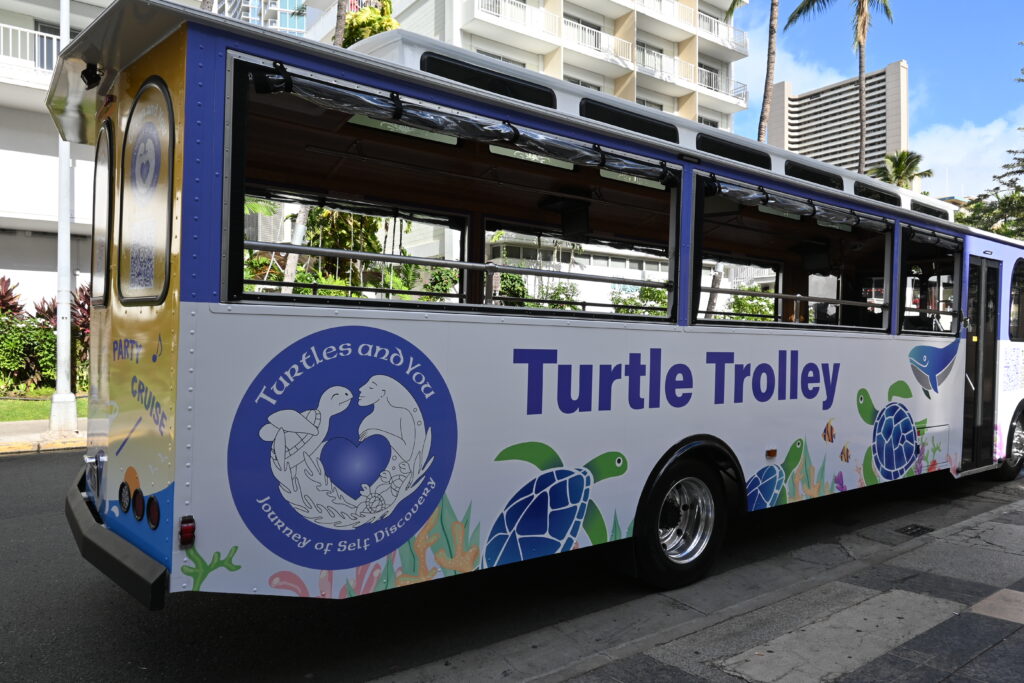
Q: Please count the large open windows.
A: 3